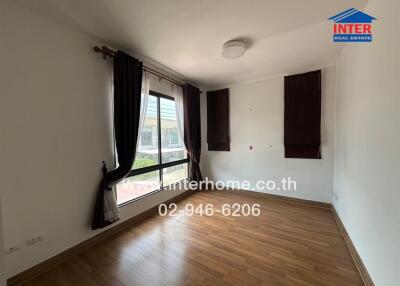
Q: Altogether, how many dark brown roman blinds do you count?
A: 2